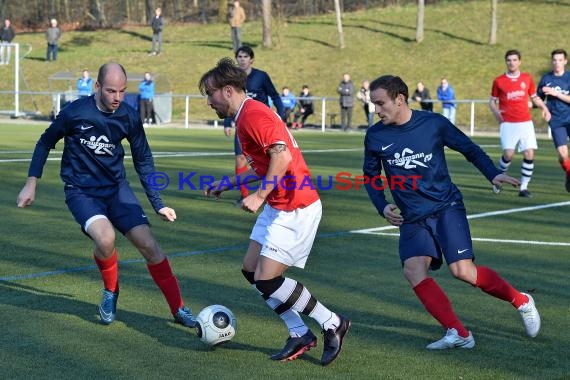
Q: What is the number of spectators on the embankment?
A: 4